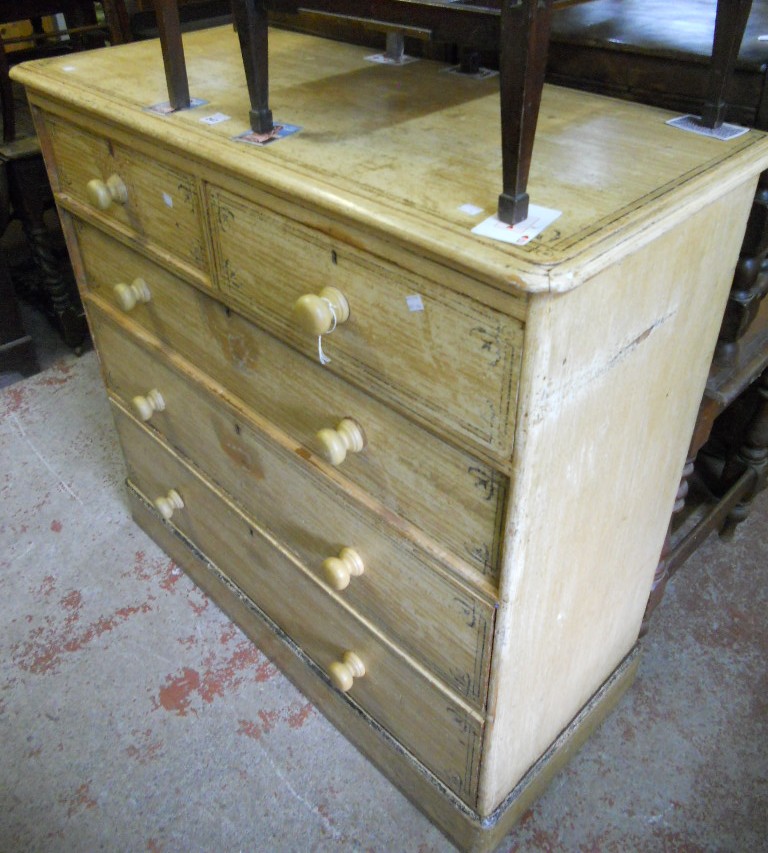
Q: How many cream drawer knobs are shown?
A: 8